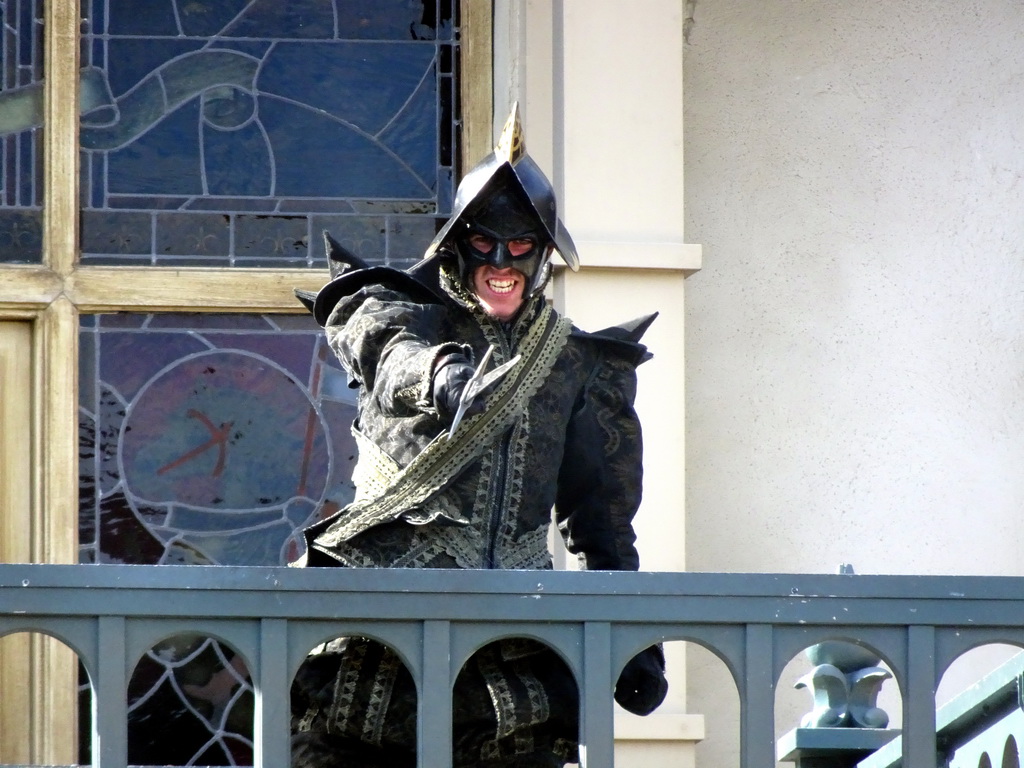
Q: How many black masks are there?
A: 1